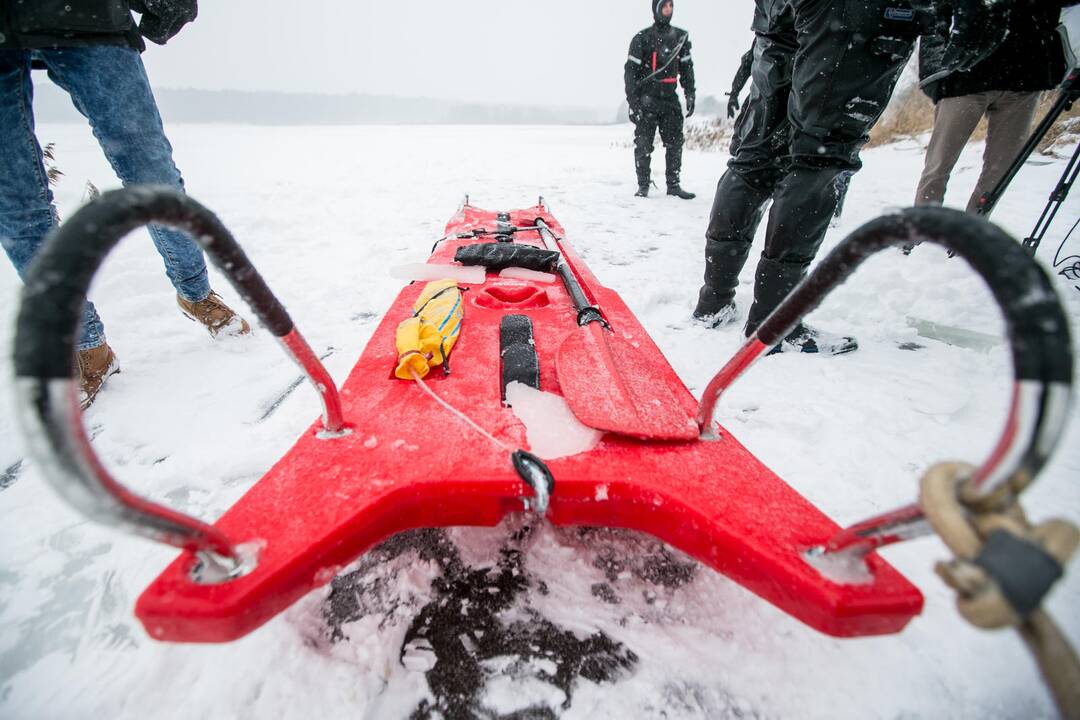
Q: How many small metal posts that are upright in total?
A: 2